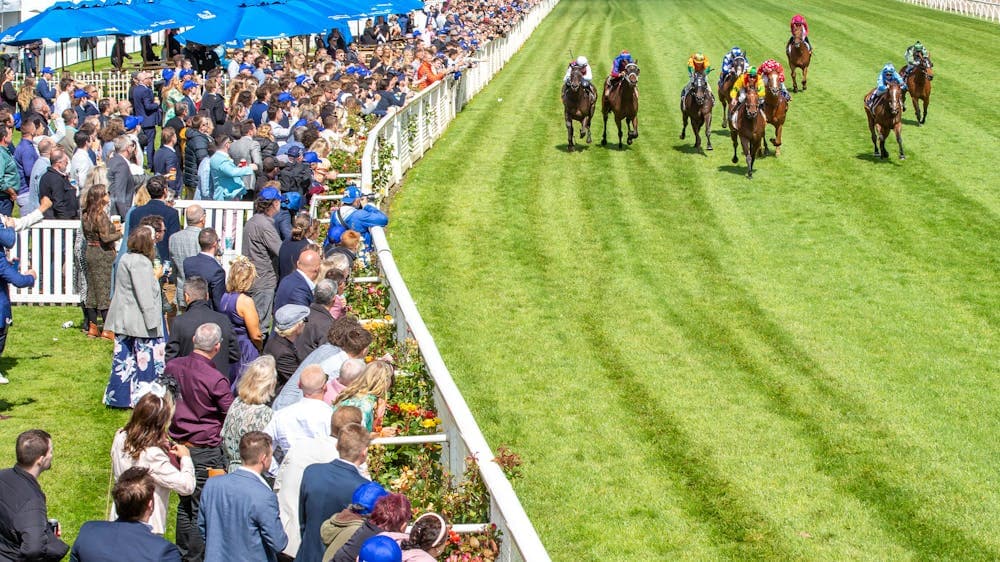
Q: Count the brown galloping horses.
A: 9